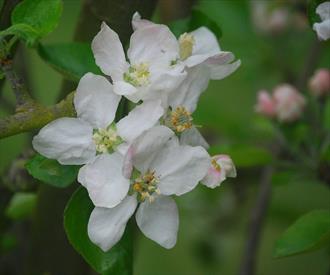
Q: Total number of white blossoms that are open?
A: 5